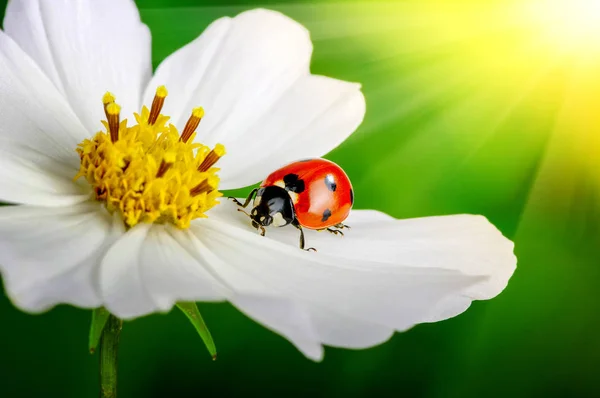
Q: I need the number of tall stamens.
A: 7